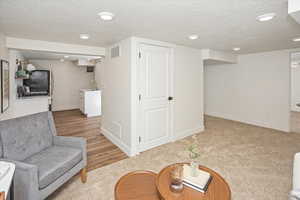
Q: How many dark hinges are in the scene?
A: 3